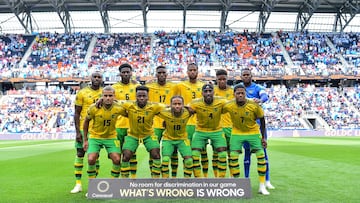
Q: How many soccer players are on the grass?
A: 11